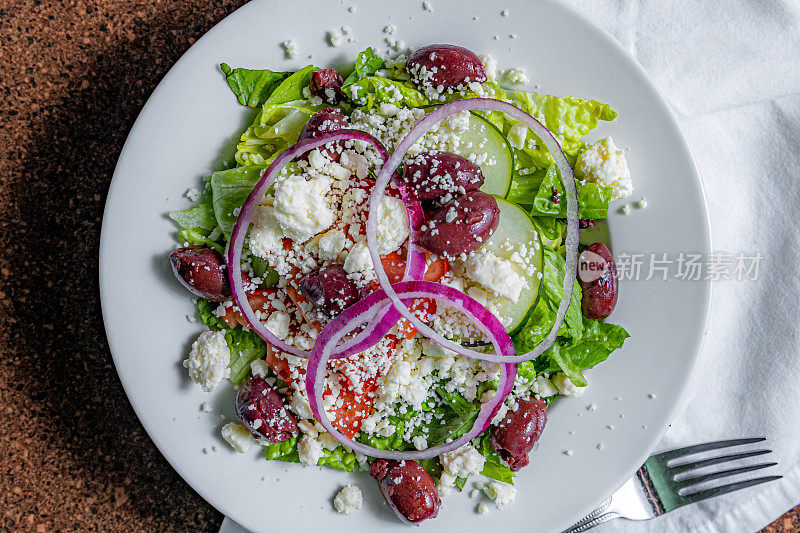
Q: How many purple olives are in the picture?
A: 11